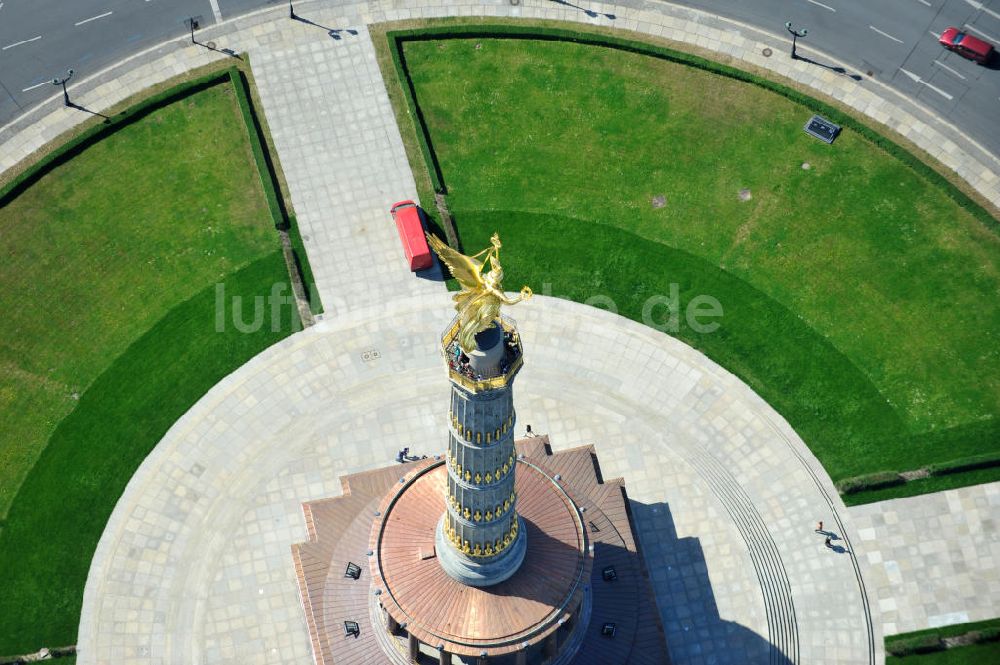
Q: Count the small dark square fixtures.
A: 4